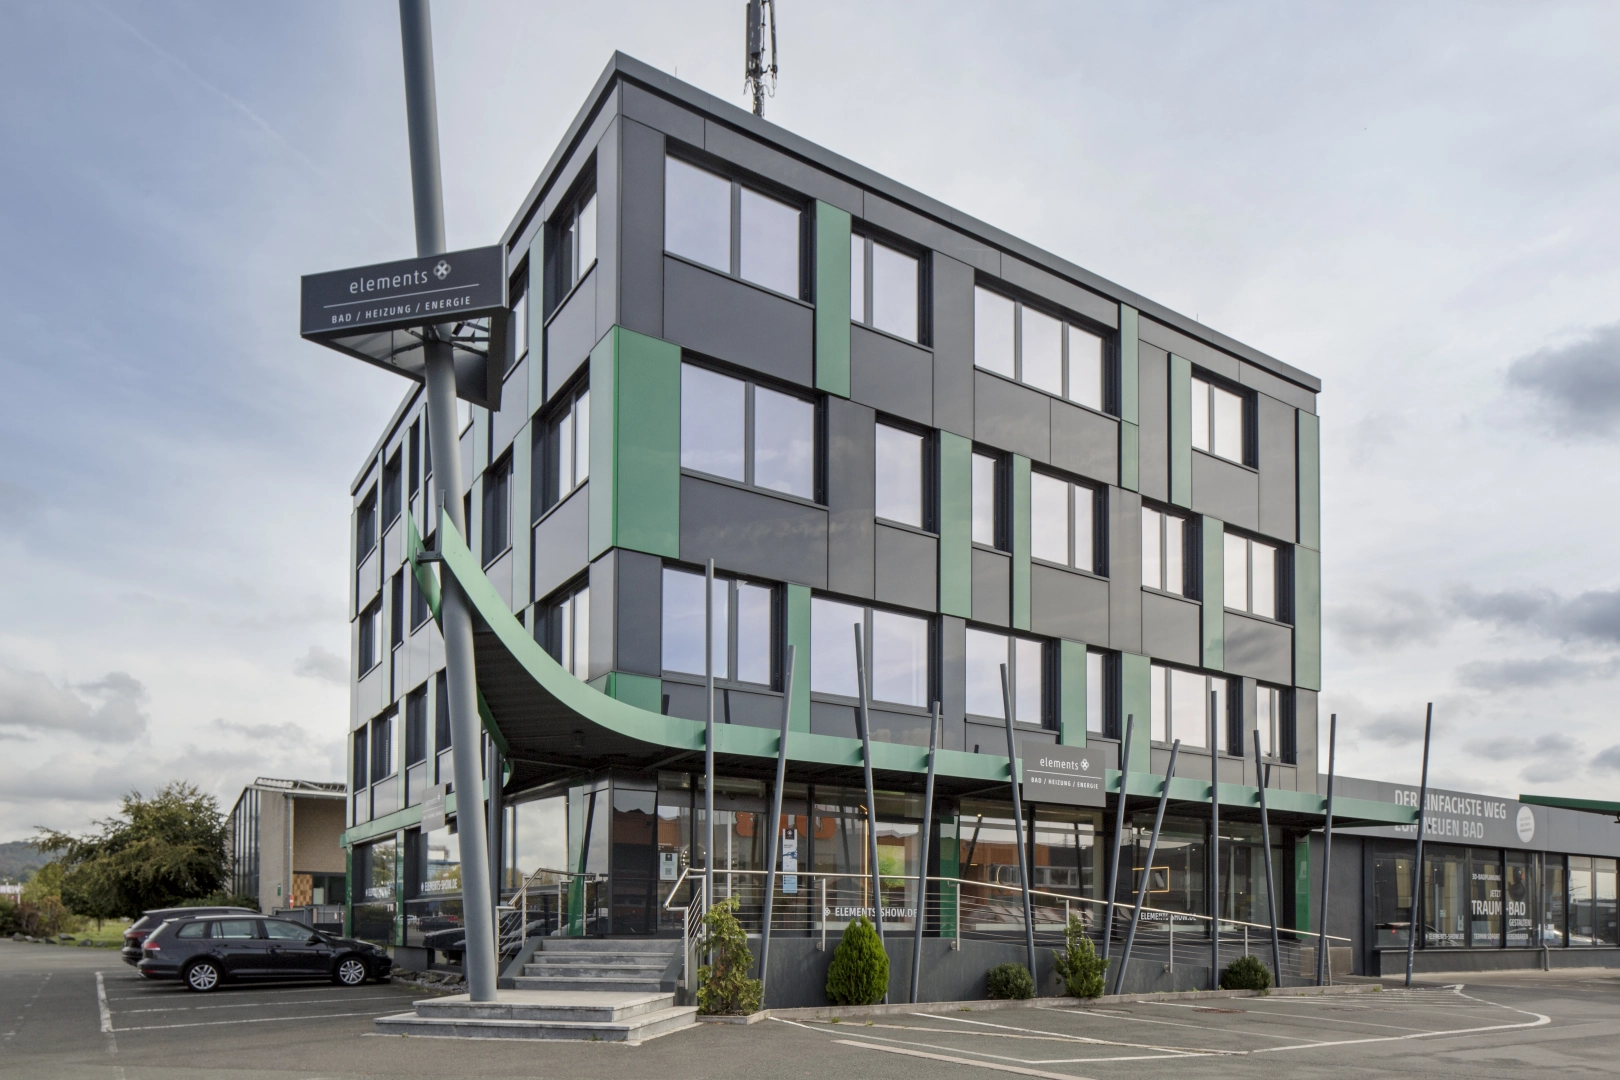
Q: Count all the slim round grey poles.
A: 11